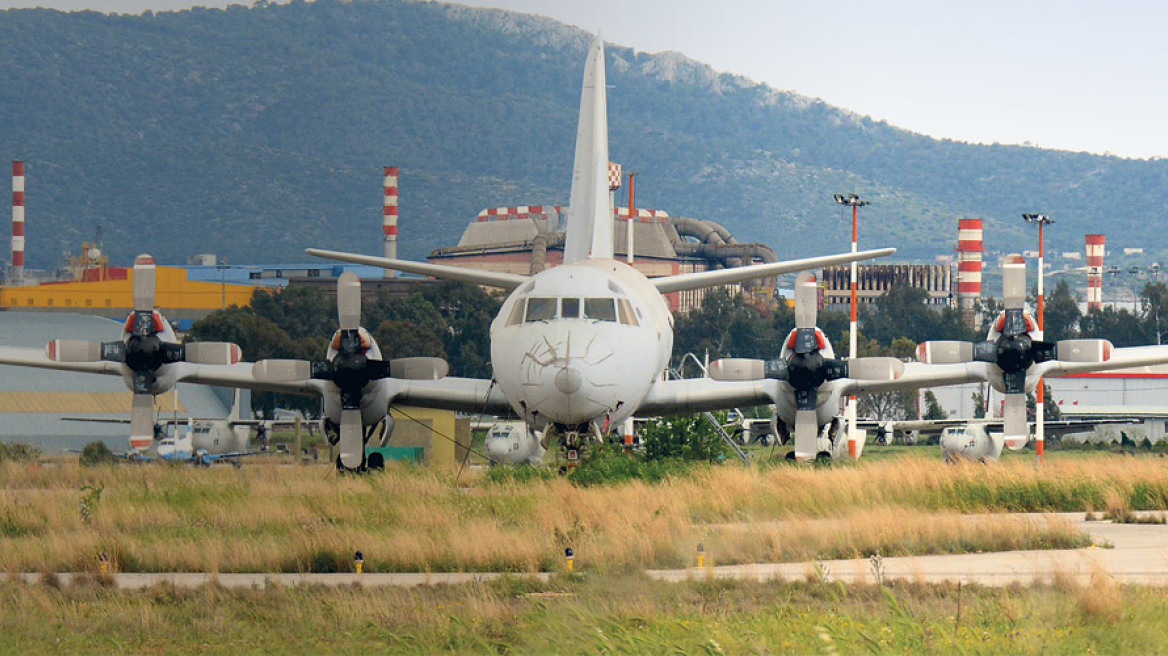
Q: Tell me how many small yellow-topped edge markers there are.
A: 4